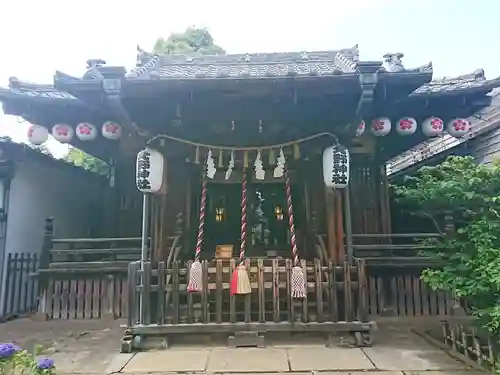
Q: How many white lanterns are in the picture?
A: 11